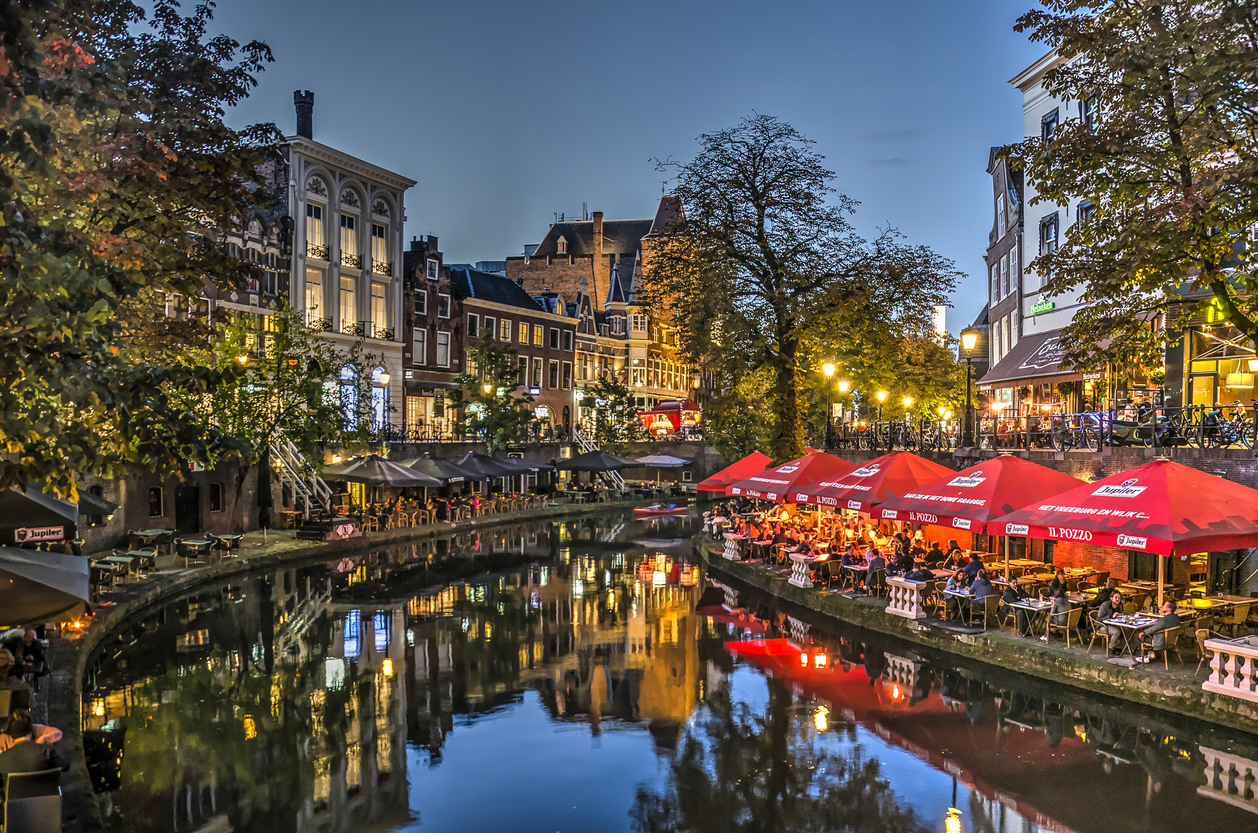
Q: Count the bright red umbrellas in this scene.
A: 5